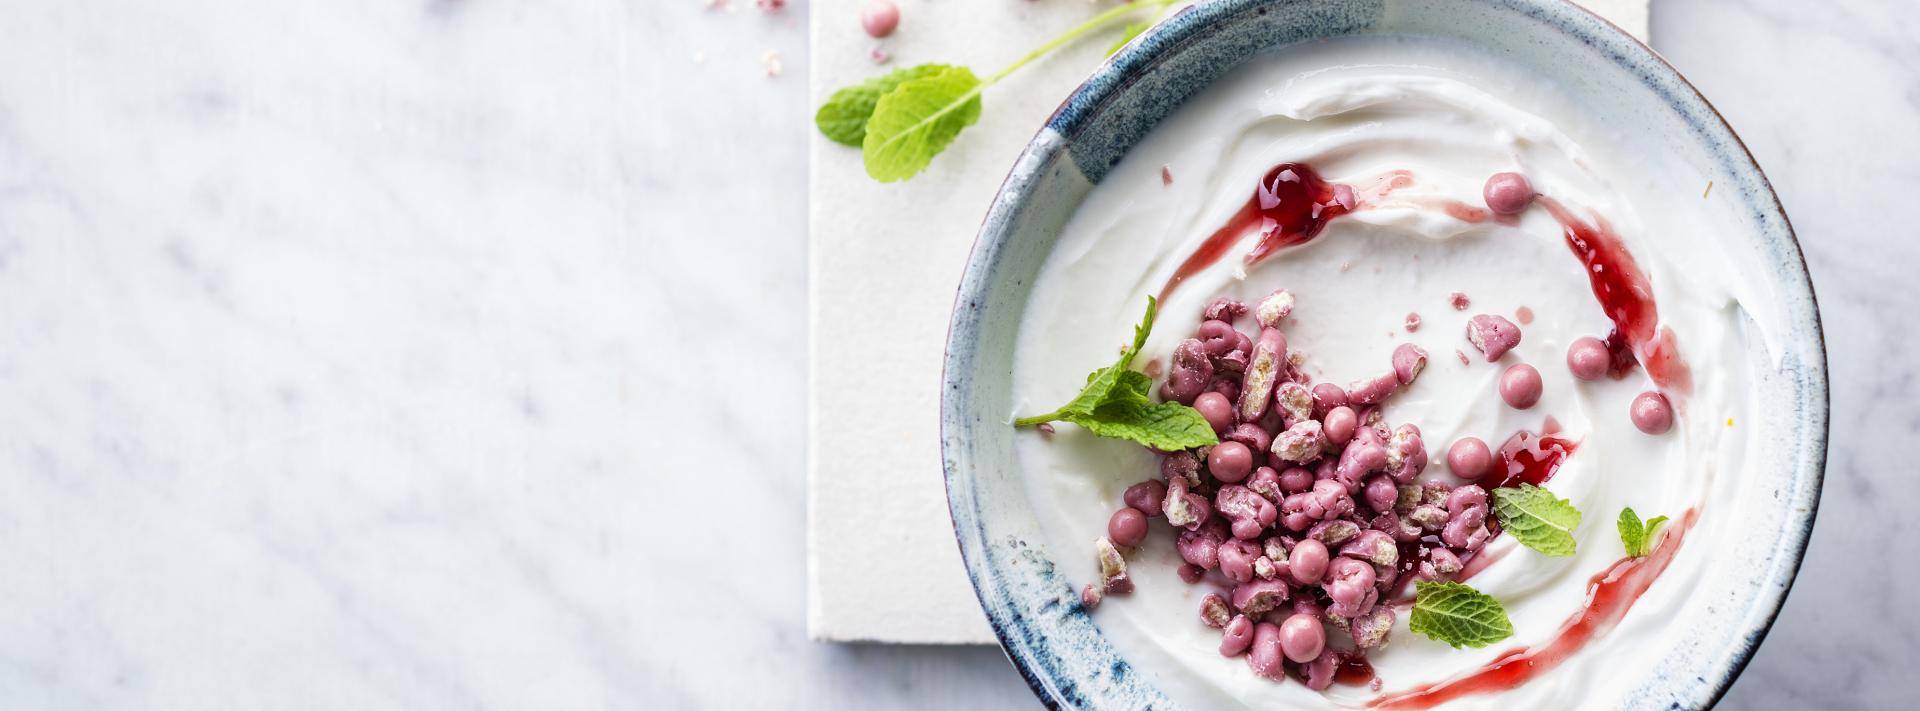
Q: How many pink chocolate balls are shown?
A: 12